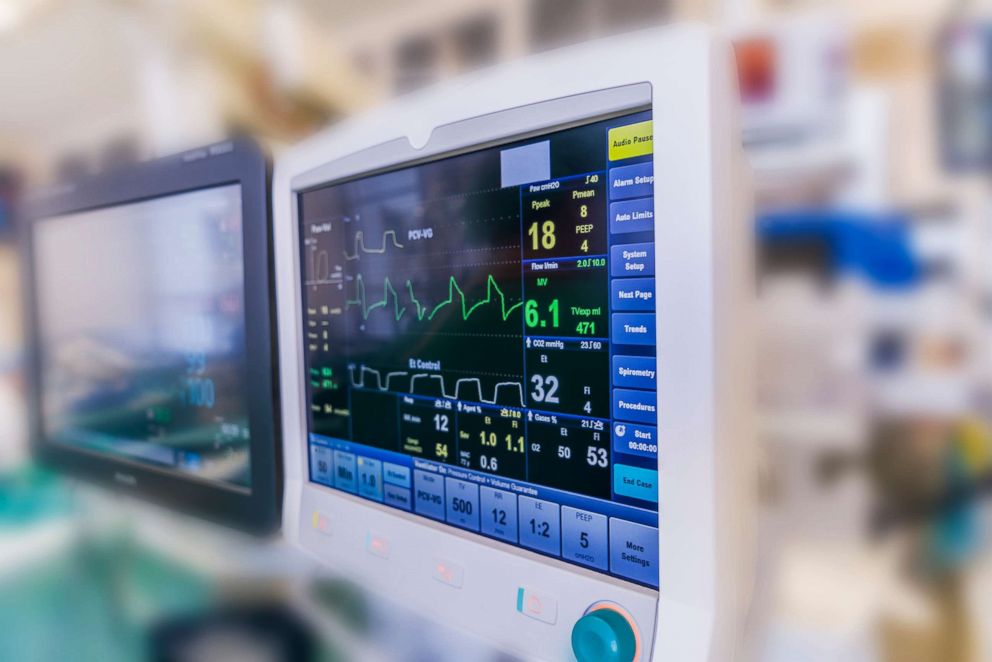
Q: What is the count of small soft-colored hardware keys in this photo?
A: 4